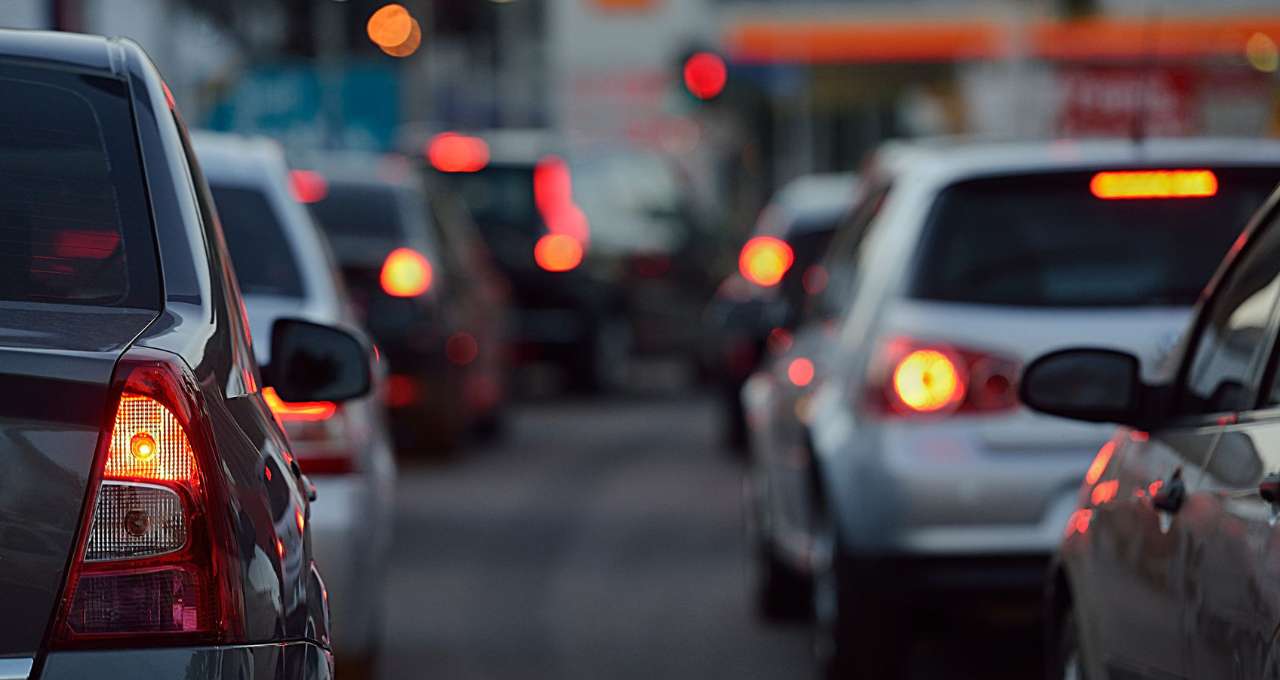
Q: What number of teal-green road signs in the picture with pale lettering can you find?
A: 1